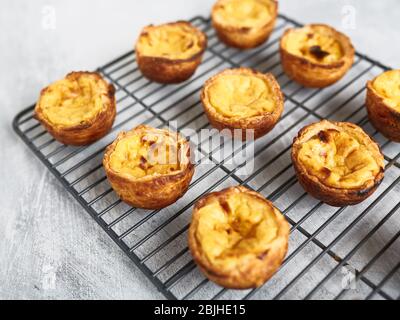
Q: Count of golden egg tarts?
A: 9